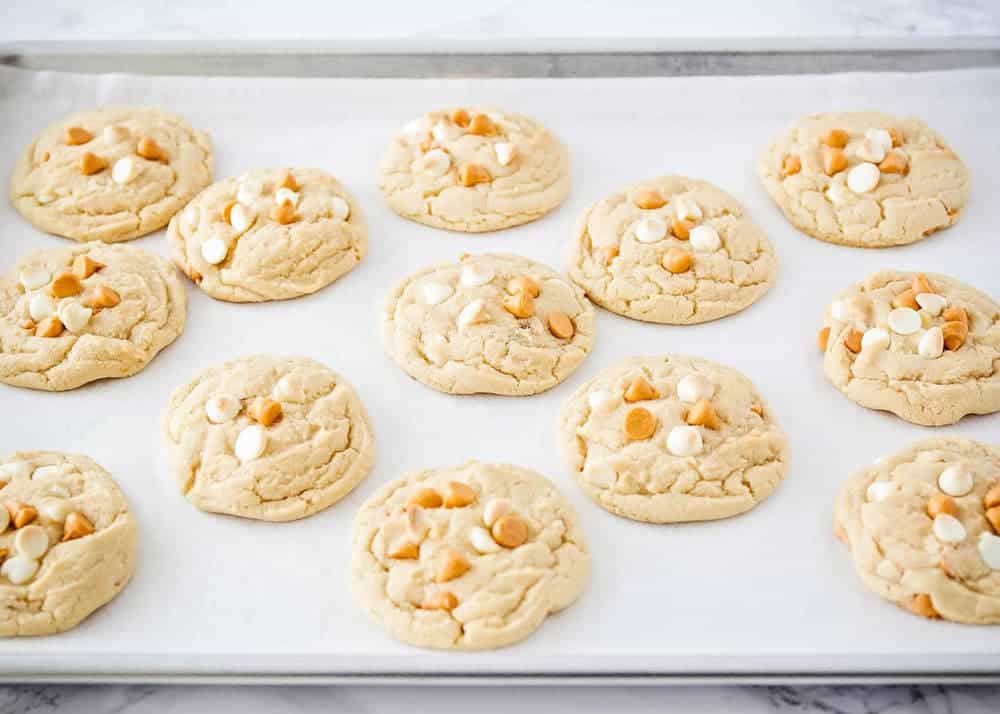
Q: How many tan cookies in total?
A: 13